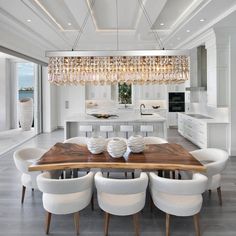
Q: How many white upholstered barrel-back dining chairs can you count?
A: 8